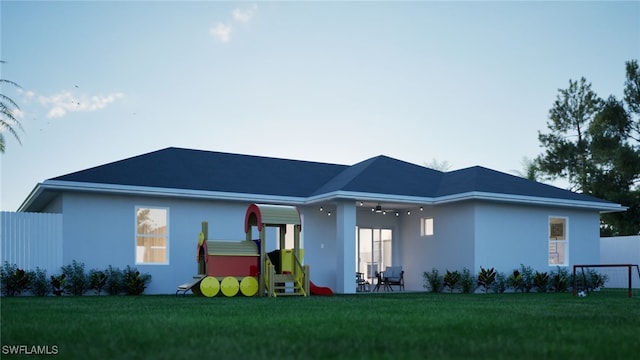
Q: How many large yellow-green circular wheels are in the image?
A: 3